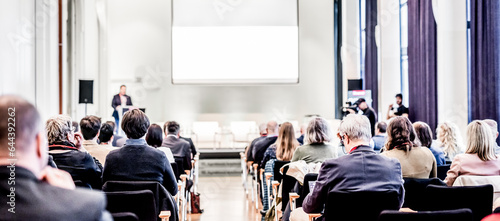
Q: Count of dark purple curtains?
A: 3